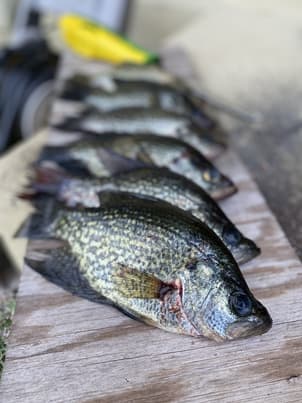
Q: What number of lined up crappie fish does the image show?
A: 6